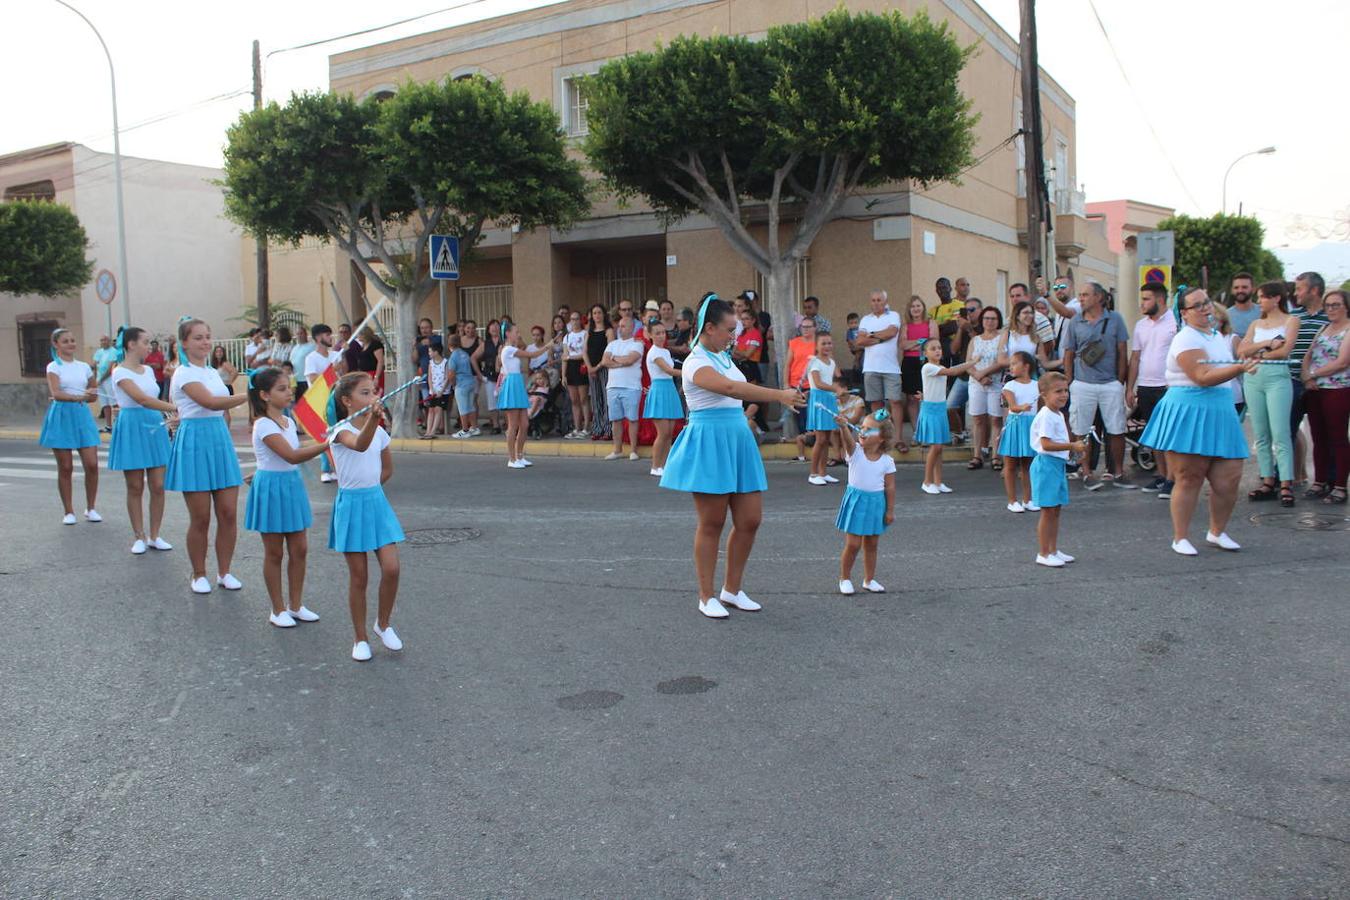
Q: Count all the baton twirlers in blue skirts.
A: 13